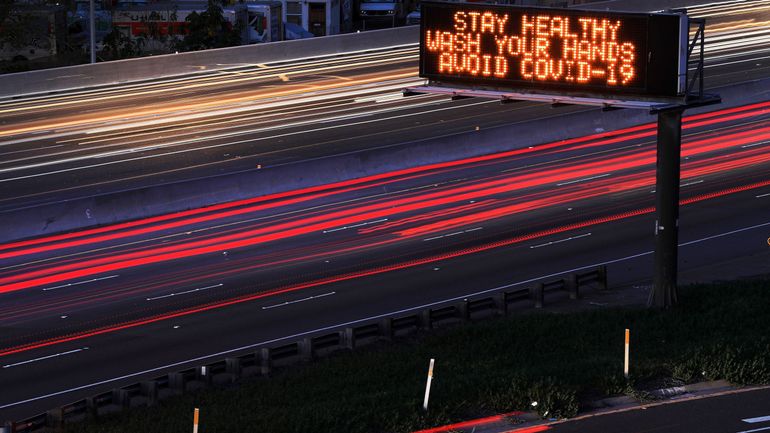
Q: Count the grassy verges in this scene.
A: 1